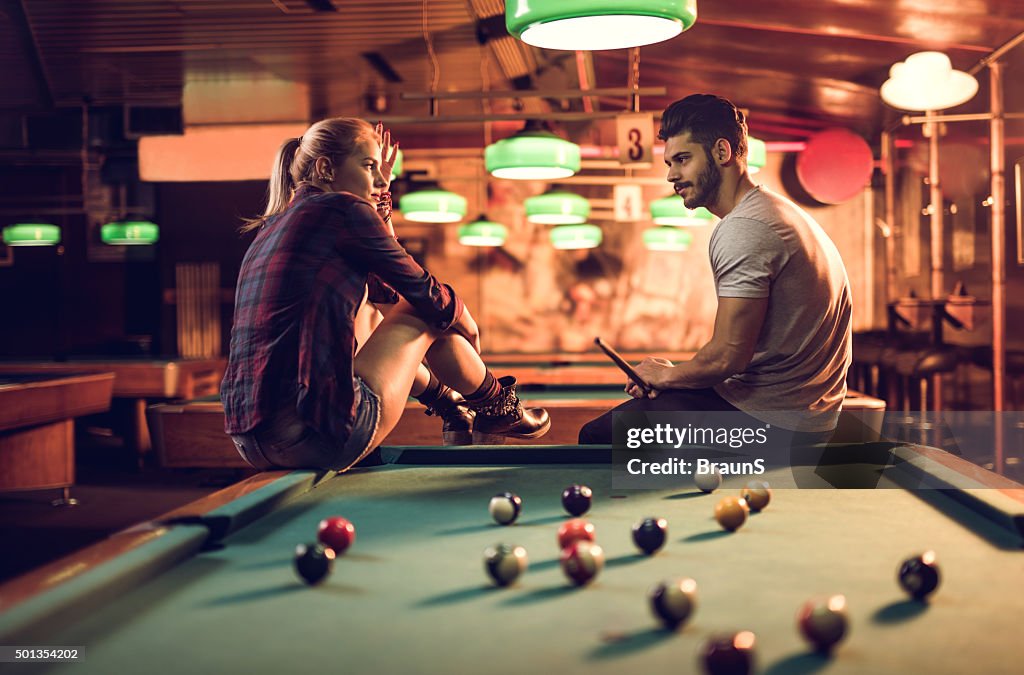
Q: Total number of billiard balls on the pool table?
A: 15